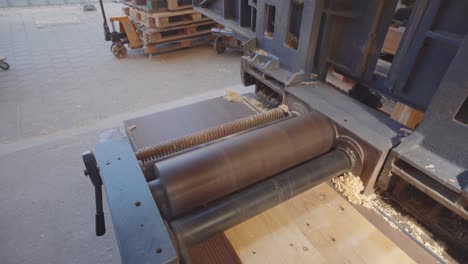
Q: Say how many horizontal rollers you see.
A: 3